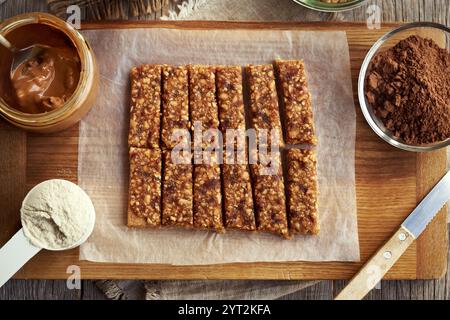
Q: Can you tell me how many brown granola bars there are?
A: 12